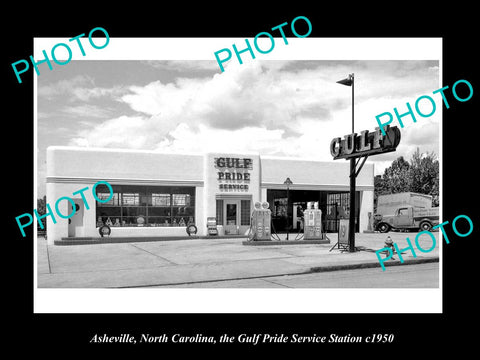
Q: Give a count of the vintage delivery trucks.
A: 1